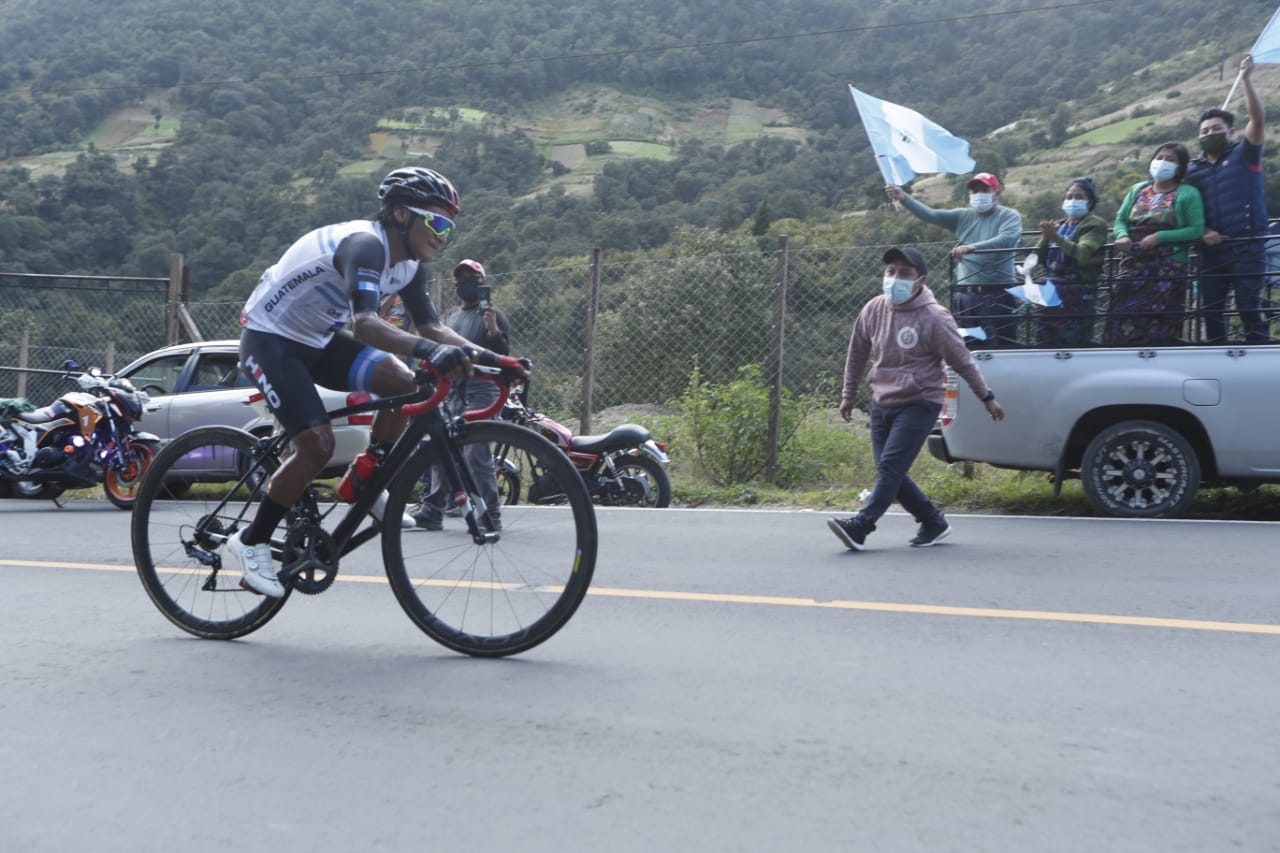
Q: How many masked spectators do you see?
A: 6